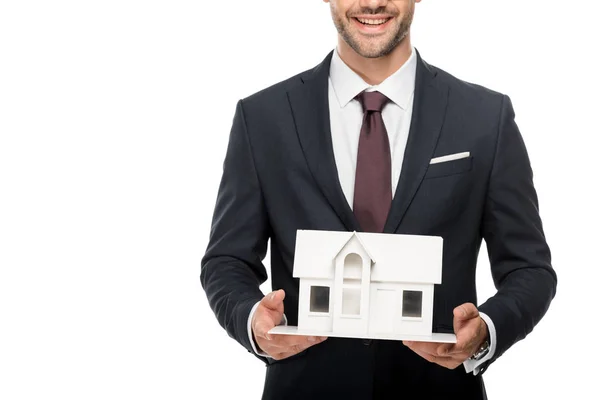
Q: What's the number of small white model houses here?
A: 1